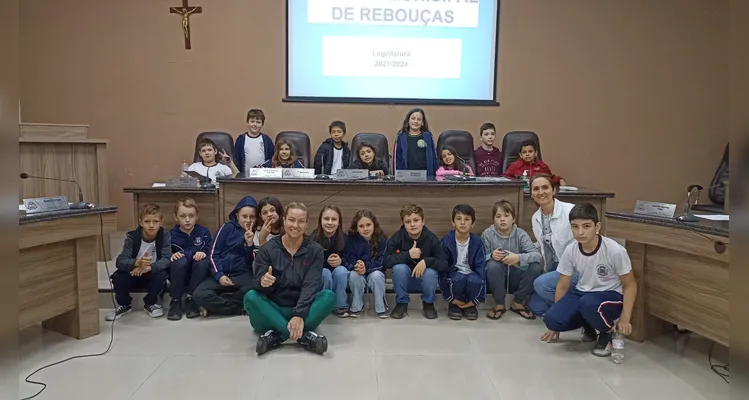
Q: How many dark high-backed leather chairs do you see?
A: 6